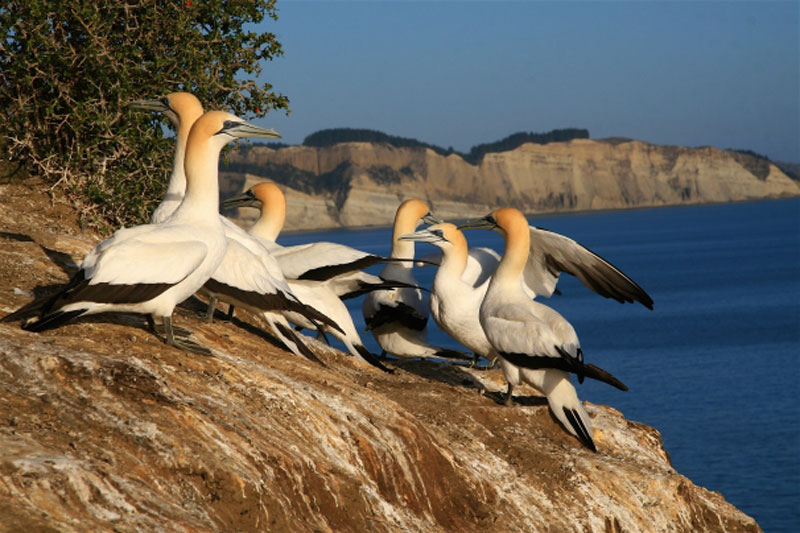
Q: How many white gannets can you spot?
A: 6